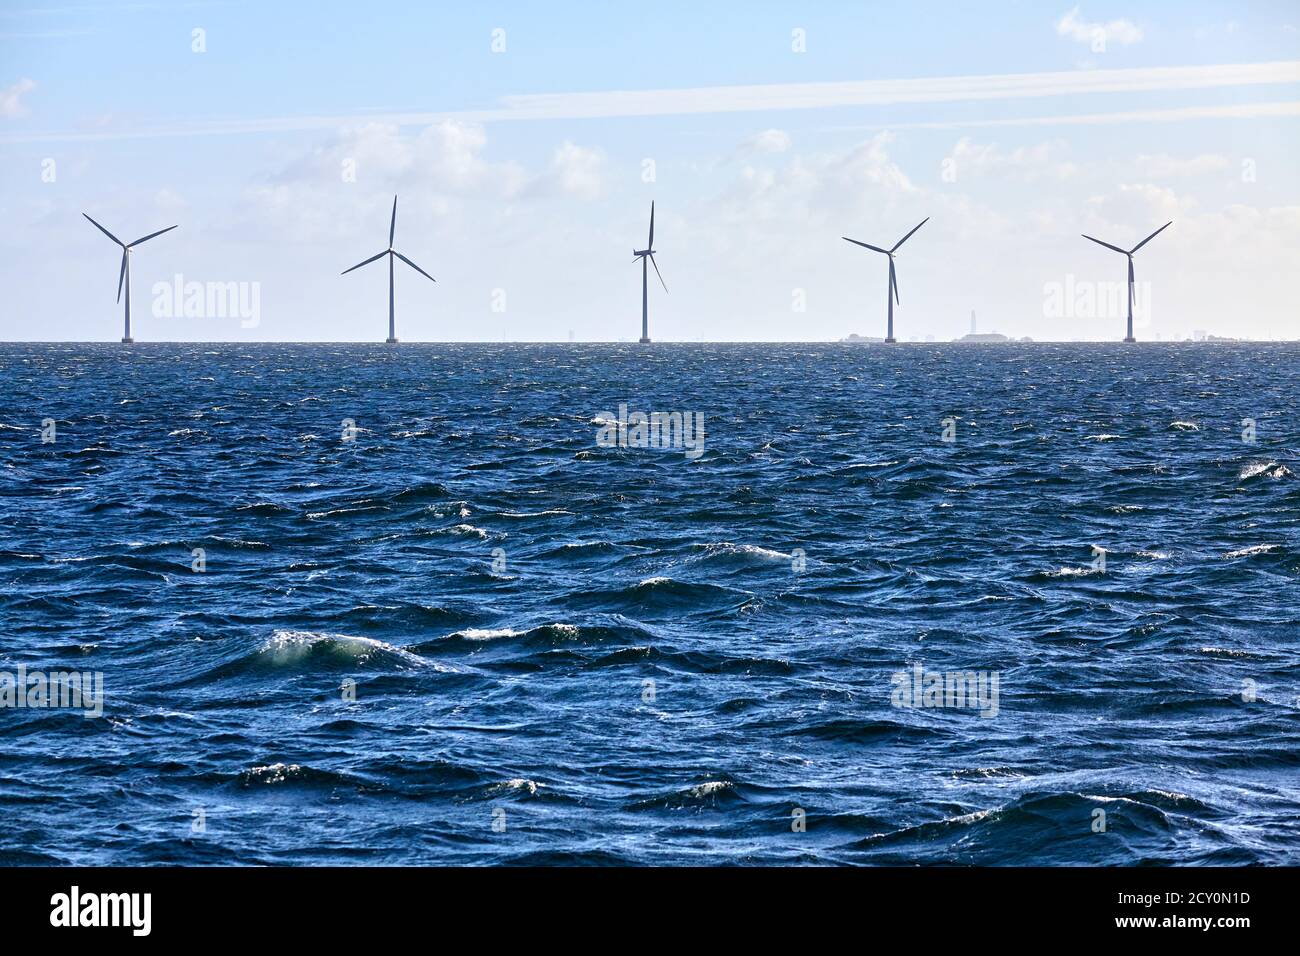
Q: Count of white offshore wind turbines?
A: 5